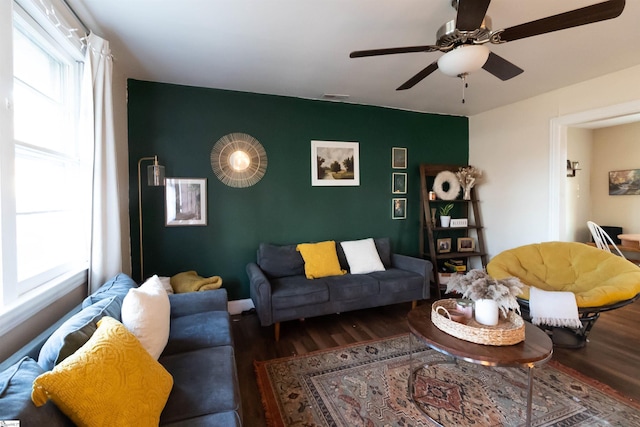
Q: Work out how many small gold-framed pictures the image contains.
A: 3